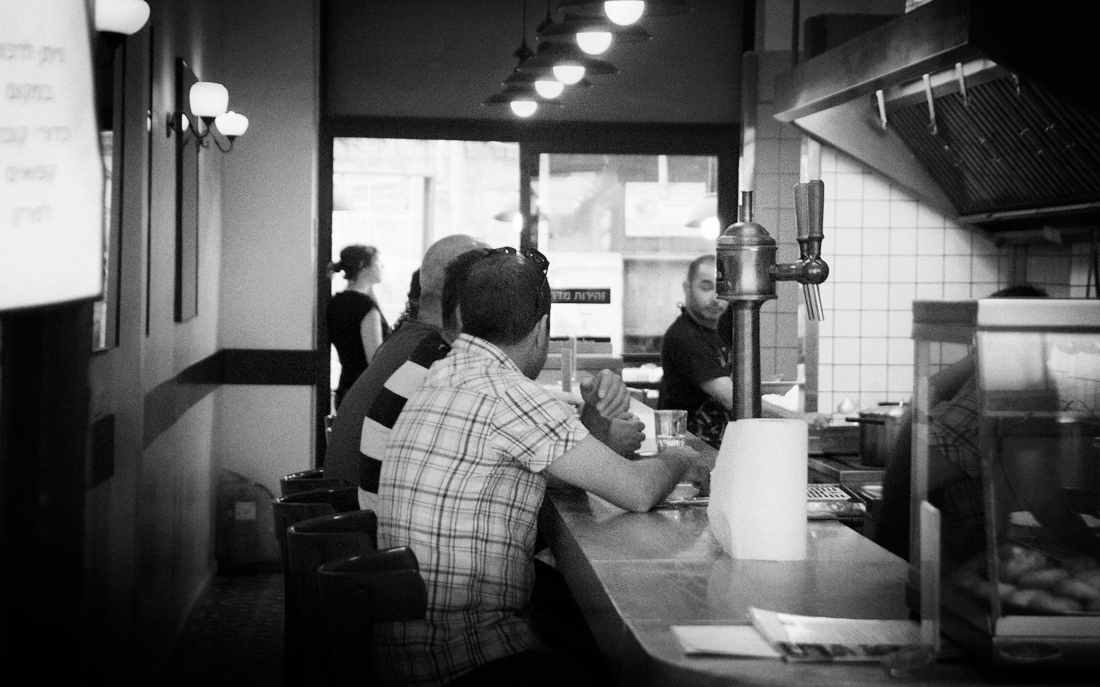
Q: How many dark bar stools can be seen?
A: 4